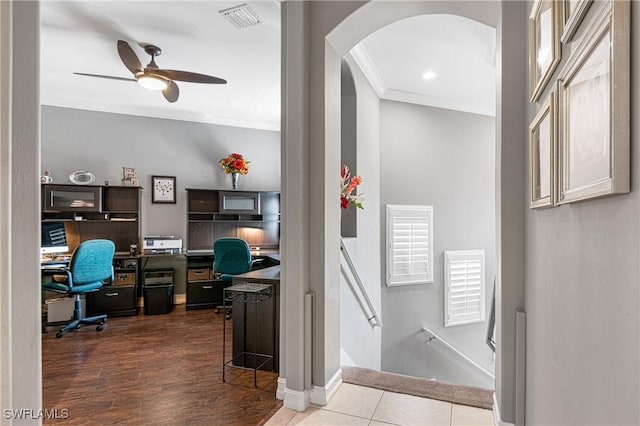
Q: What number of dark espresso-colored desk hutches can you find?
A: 2